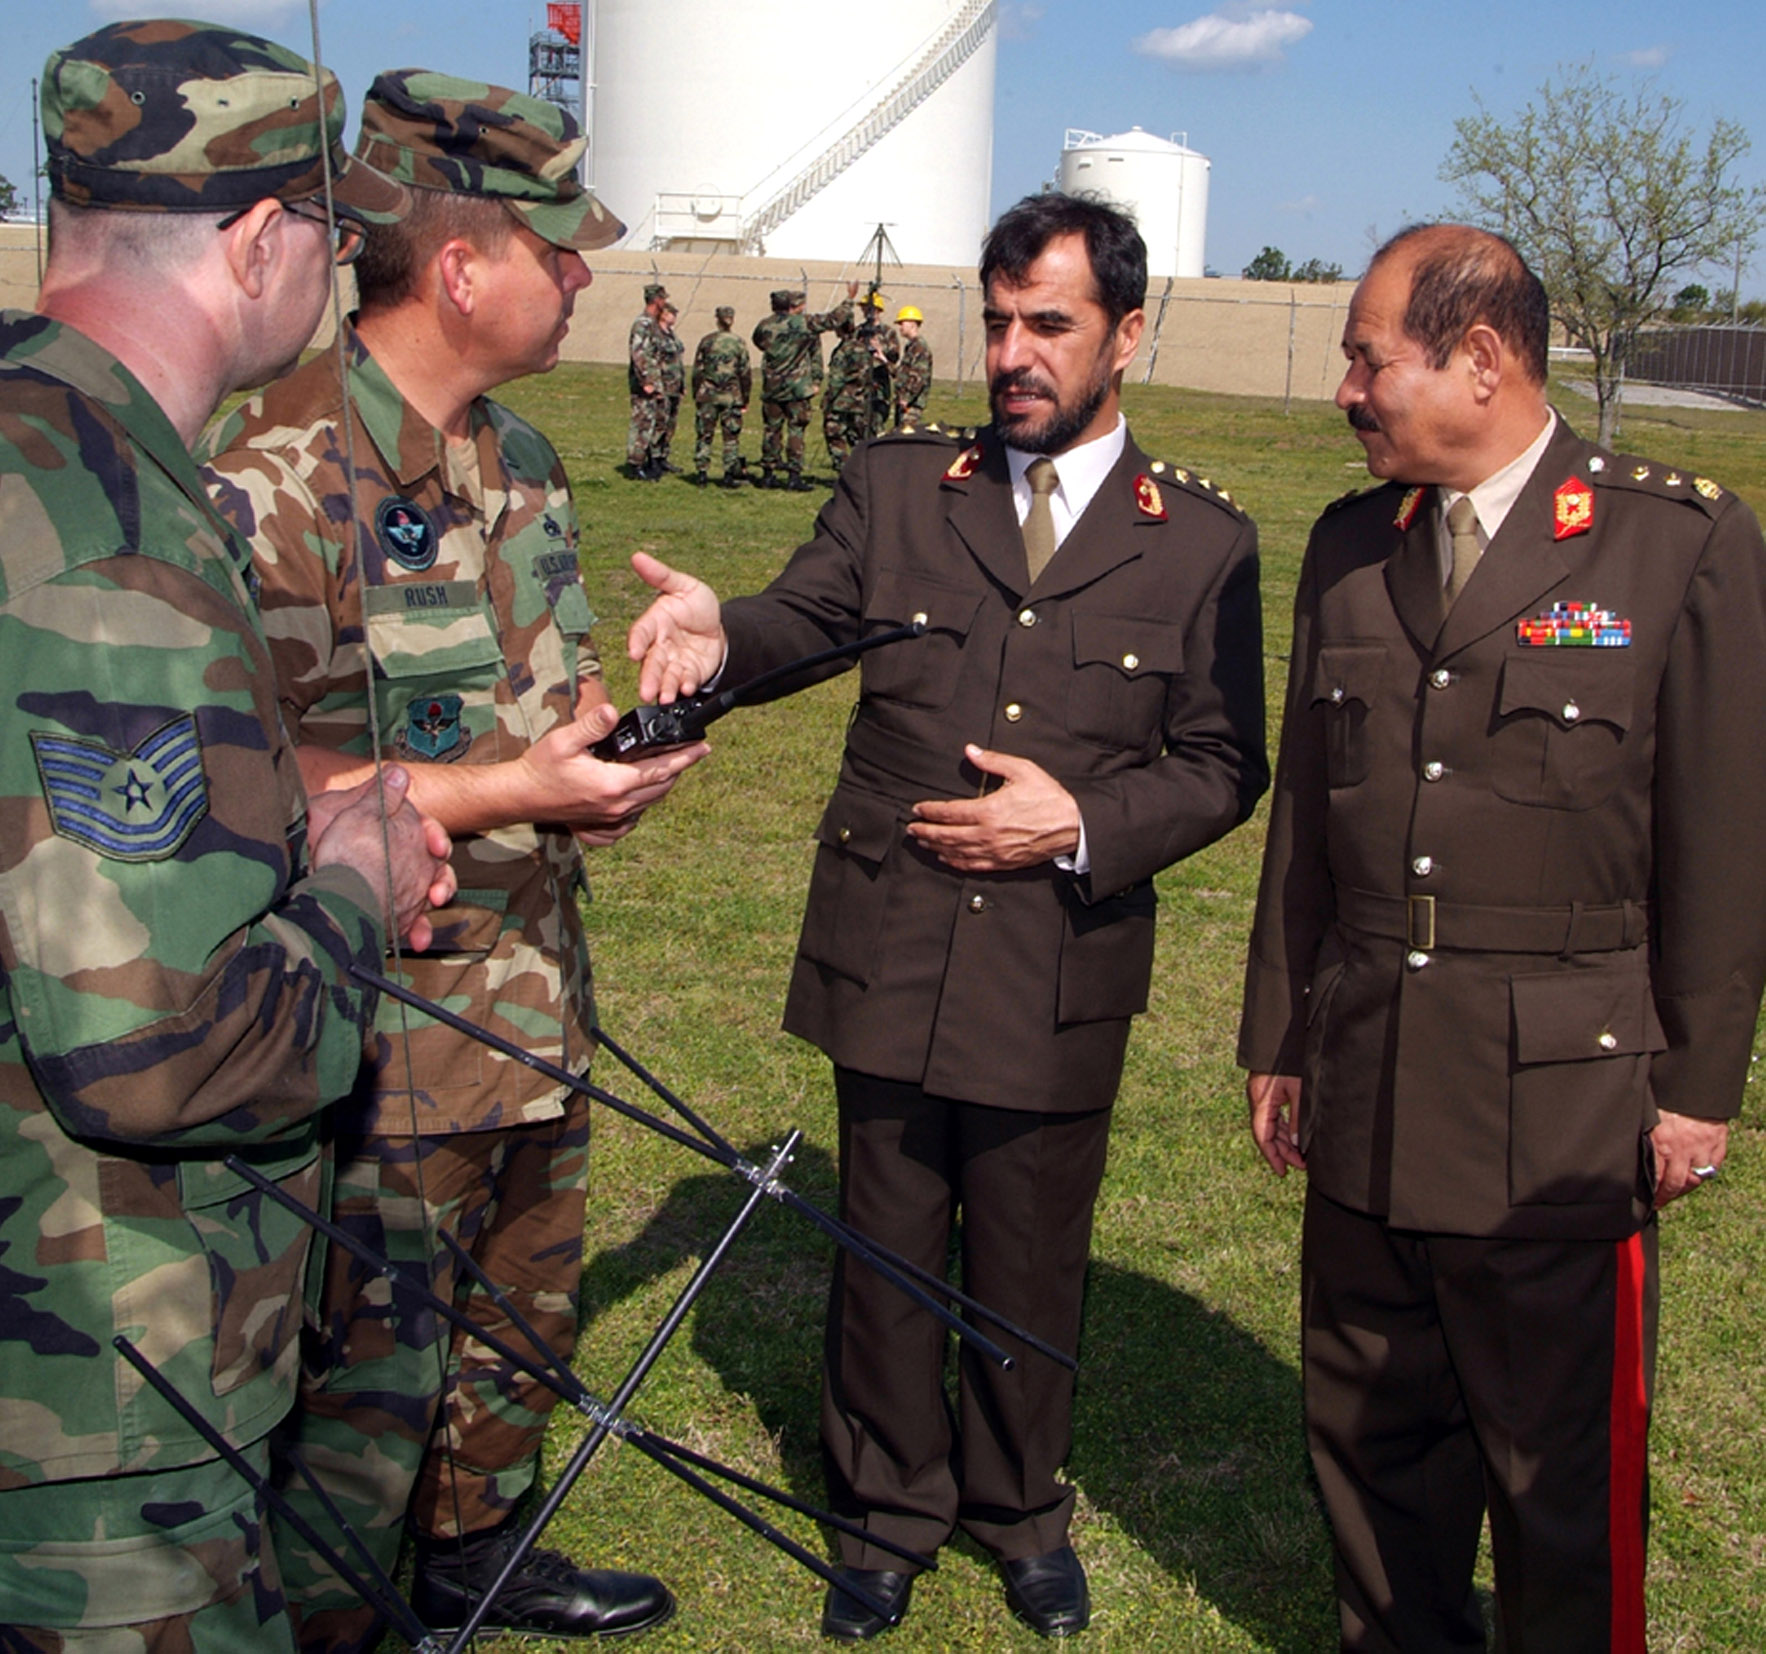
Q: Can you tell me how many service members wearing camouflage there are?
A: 10